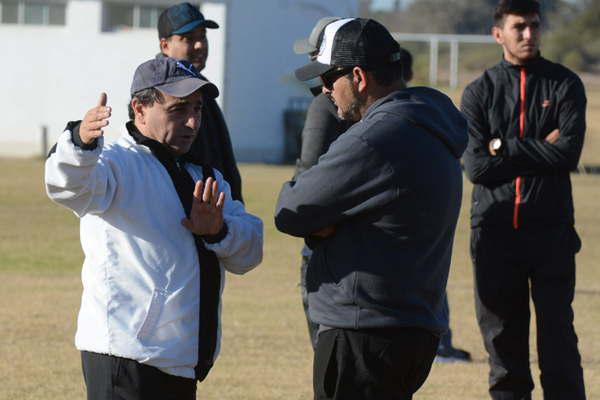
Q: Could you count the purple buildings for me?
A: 0